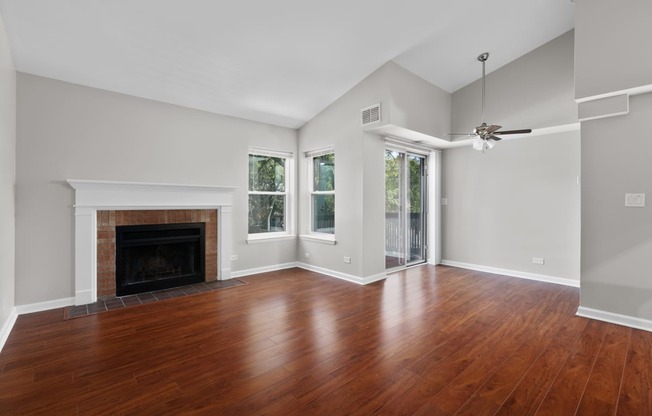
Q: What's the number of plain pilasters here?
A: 2